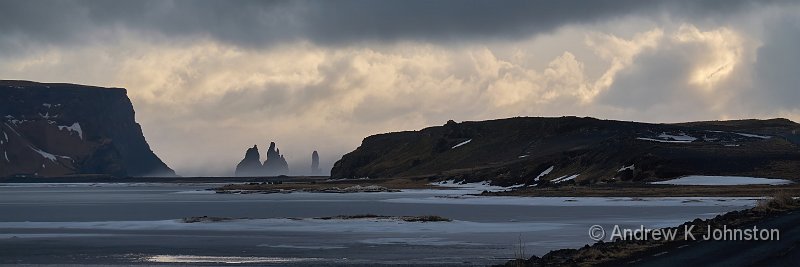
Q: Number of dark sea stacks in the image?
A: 3